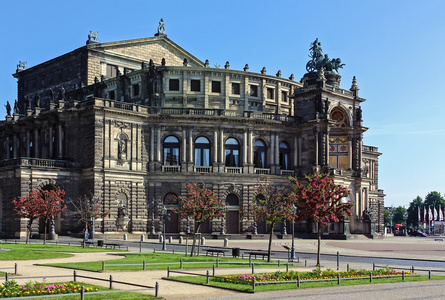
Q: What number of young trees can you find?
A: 6